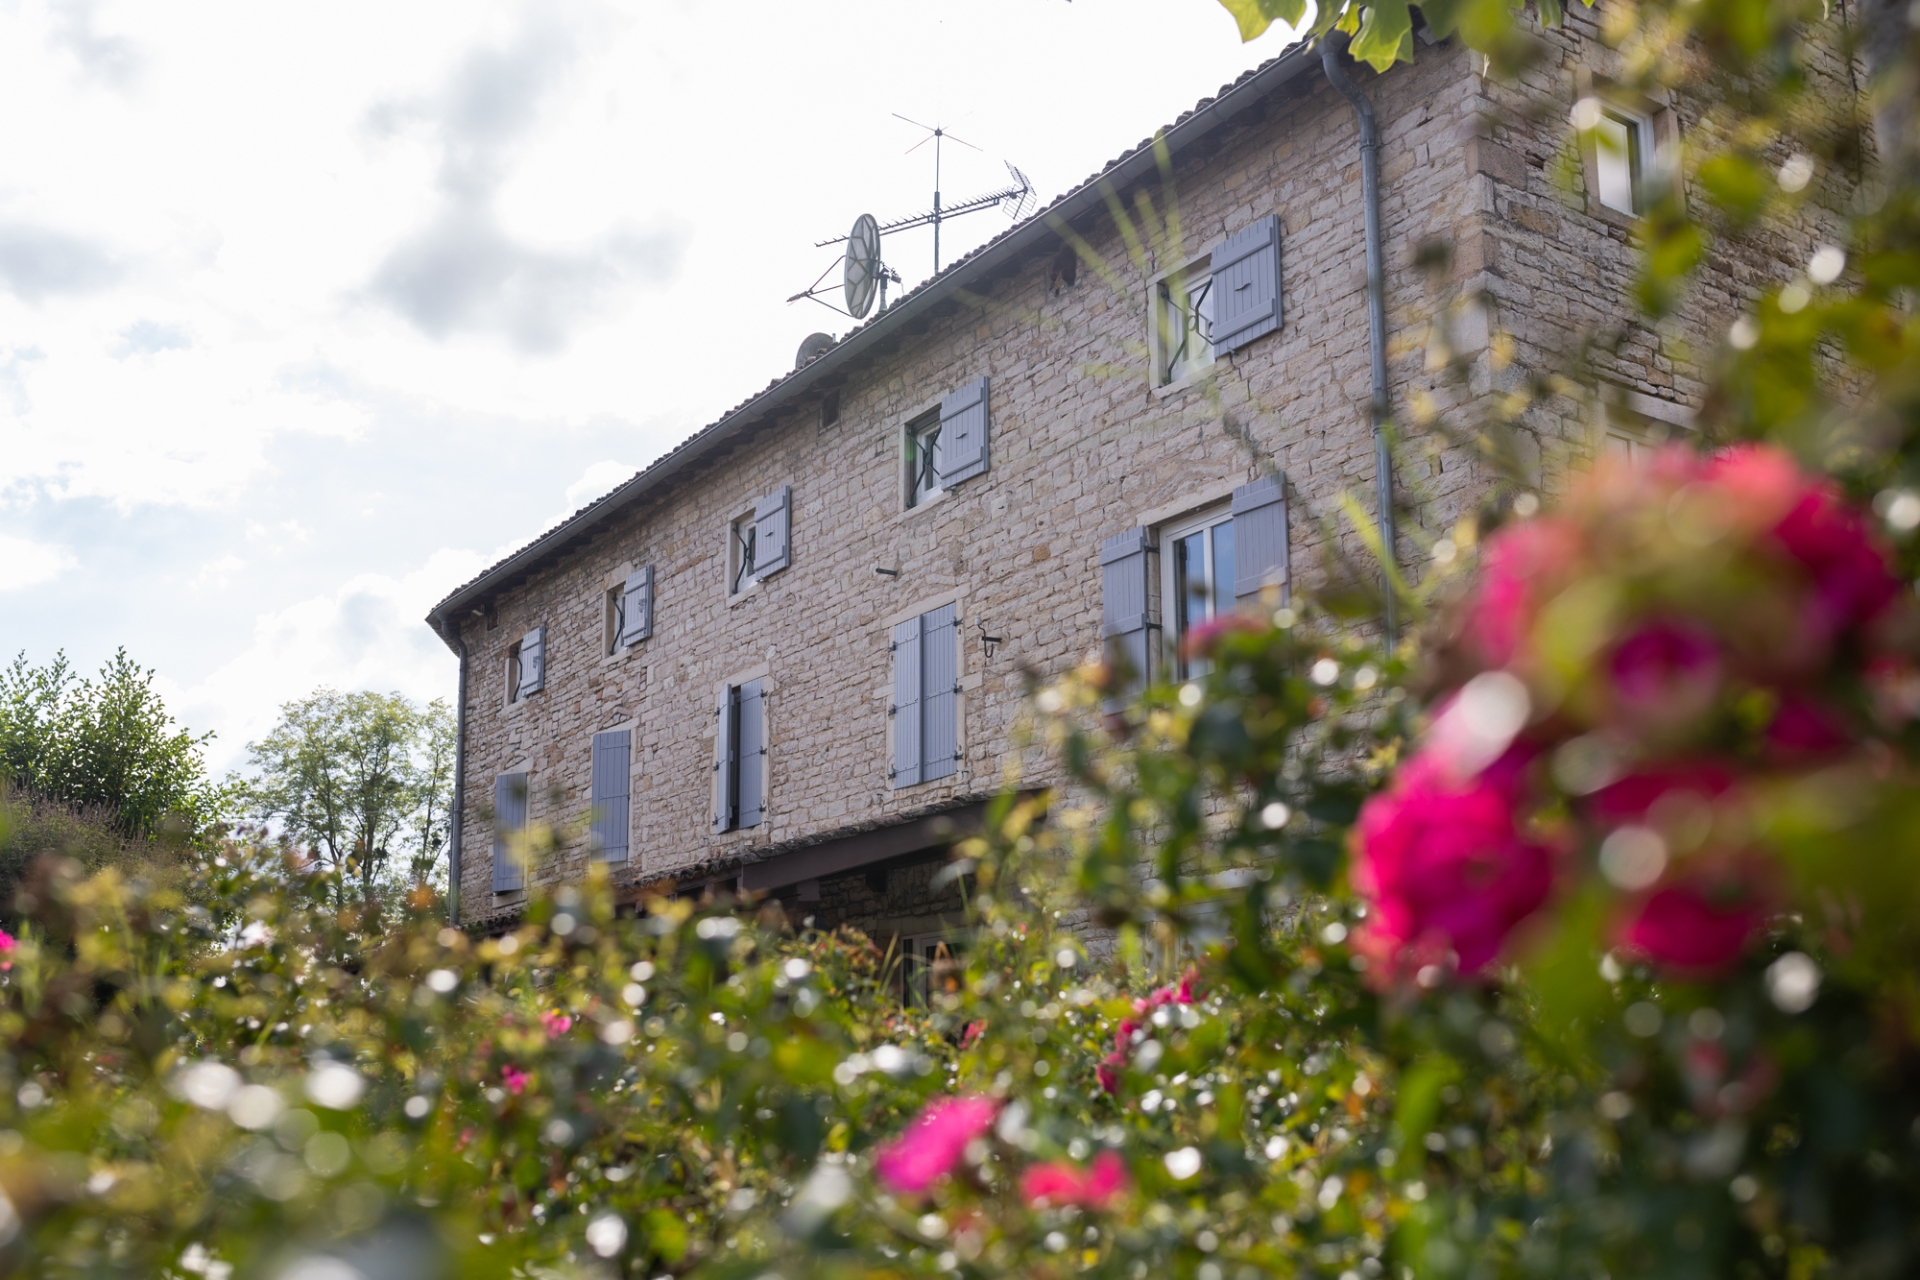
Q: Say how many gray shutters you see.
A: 13